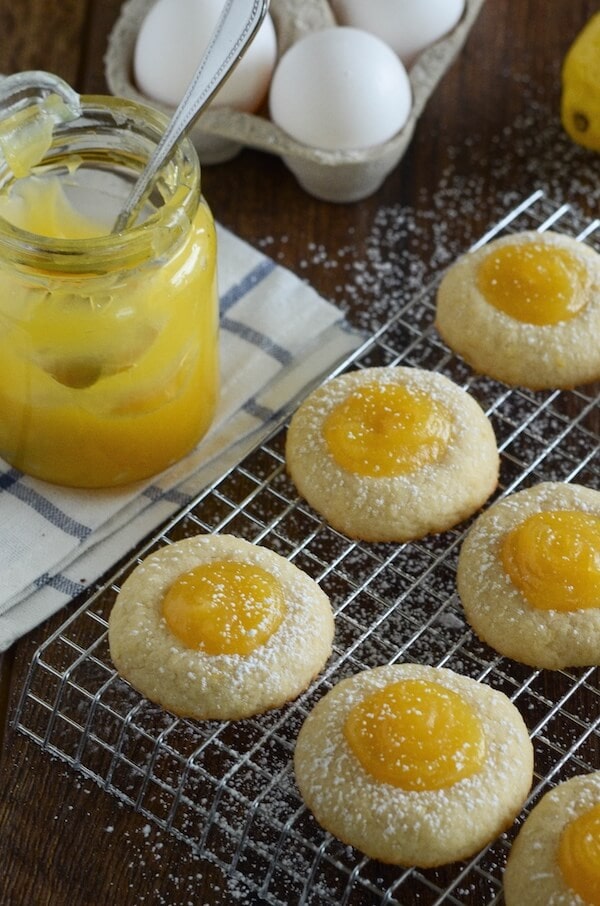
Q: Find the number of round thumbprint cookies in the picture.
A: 6